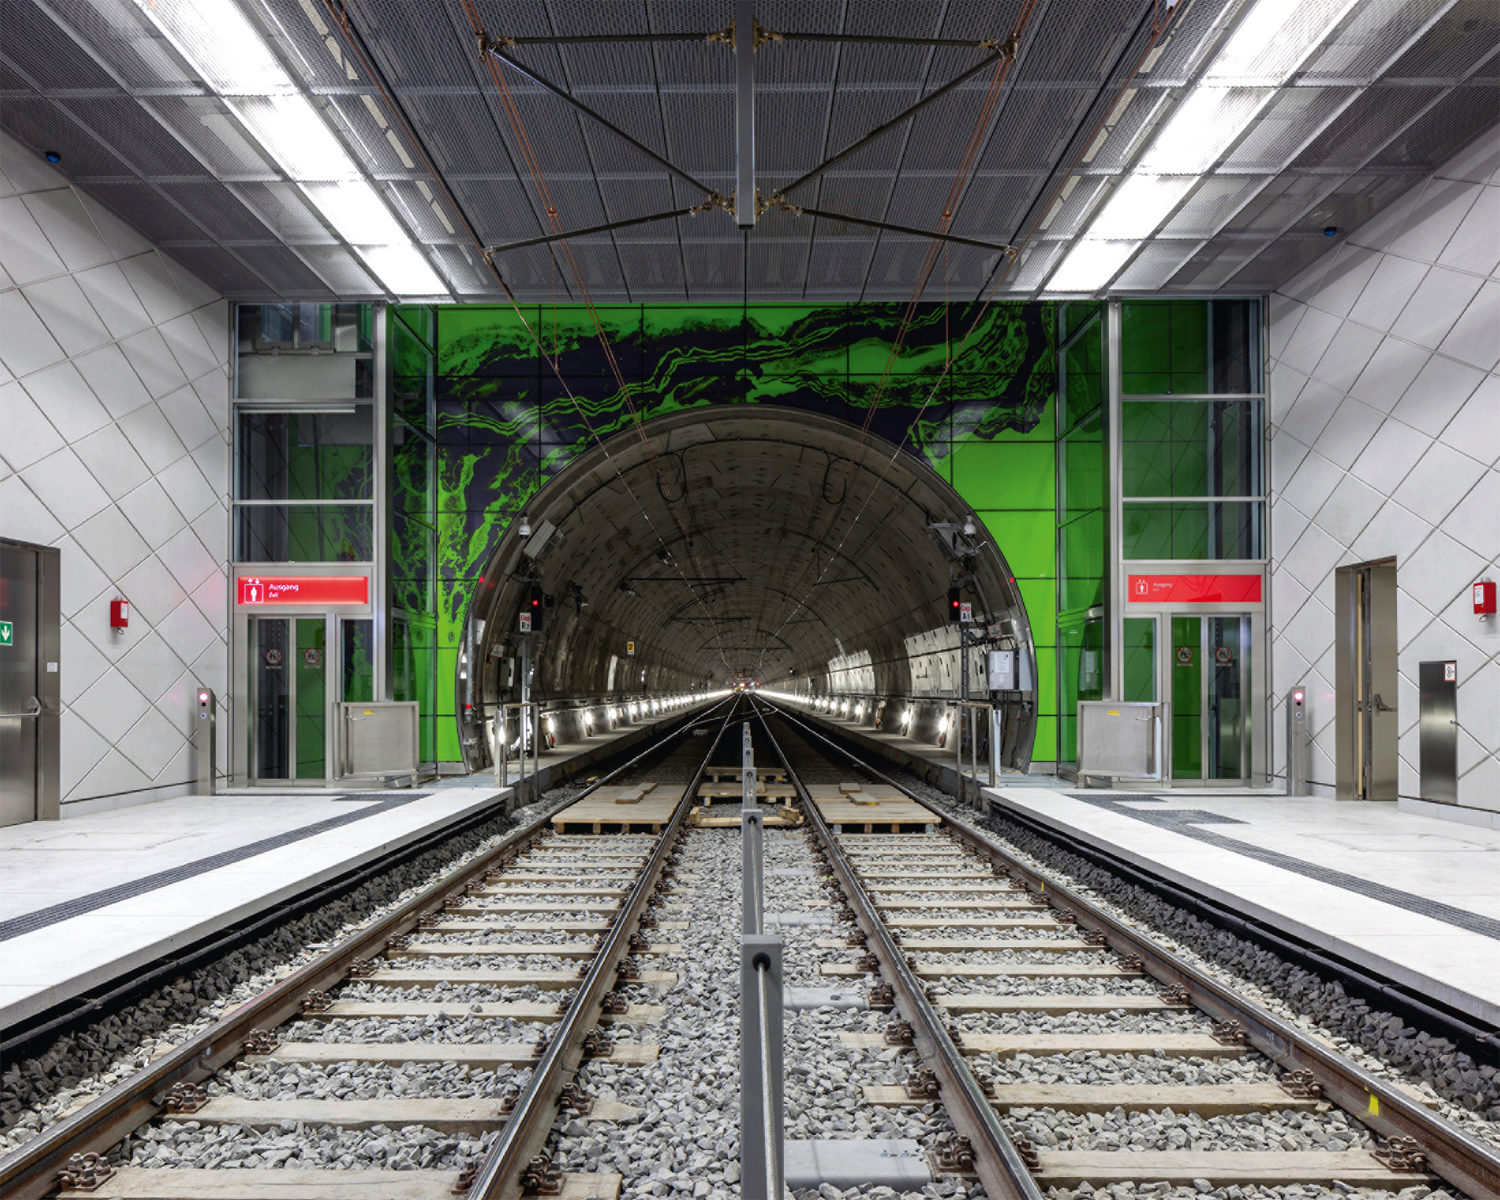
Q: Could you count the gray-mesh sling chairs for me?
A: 0